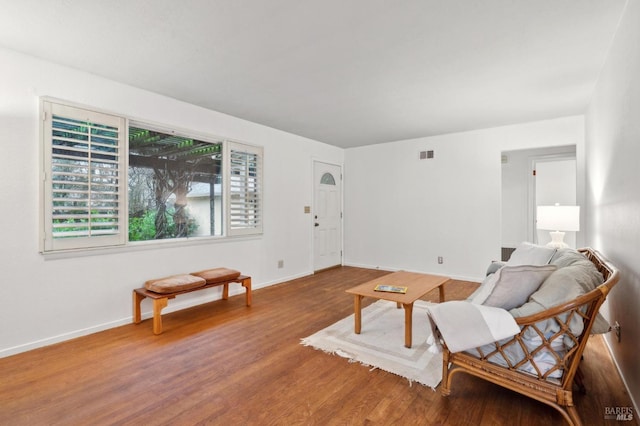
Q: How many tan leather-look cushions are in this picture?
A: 2